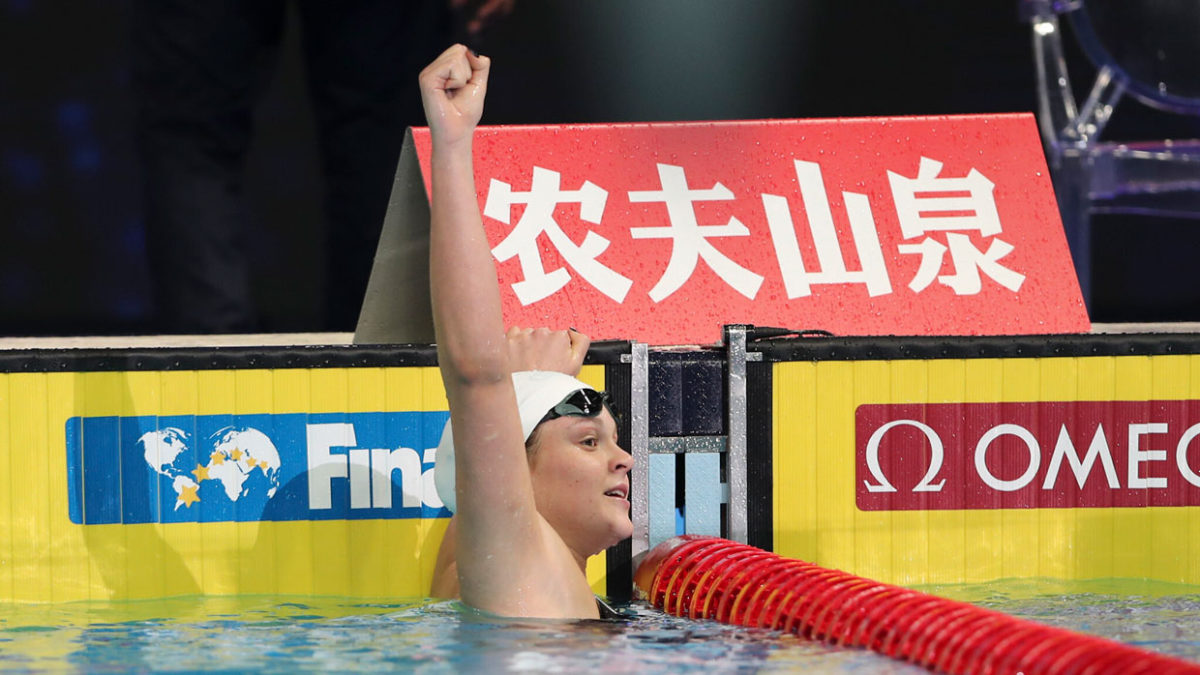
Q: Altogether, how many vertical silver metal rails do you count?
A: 2